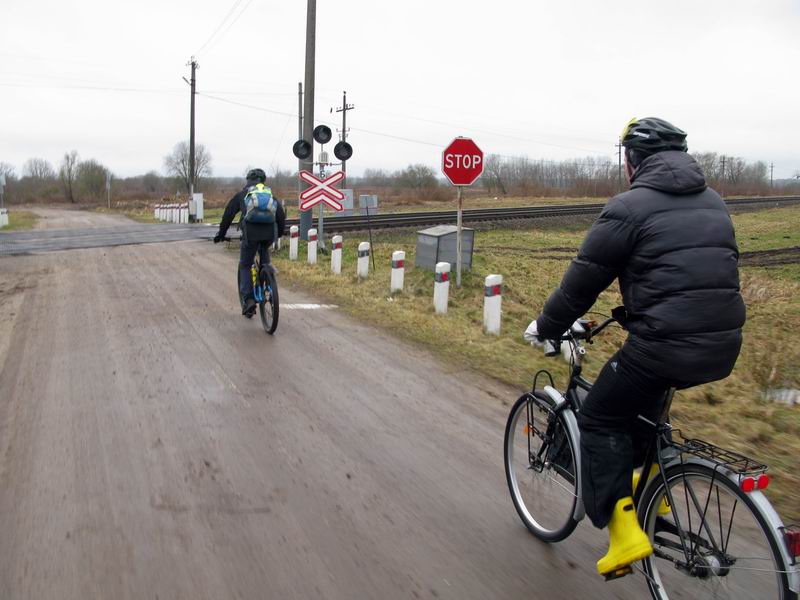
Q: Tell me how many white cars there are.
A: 0